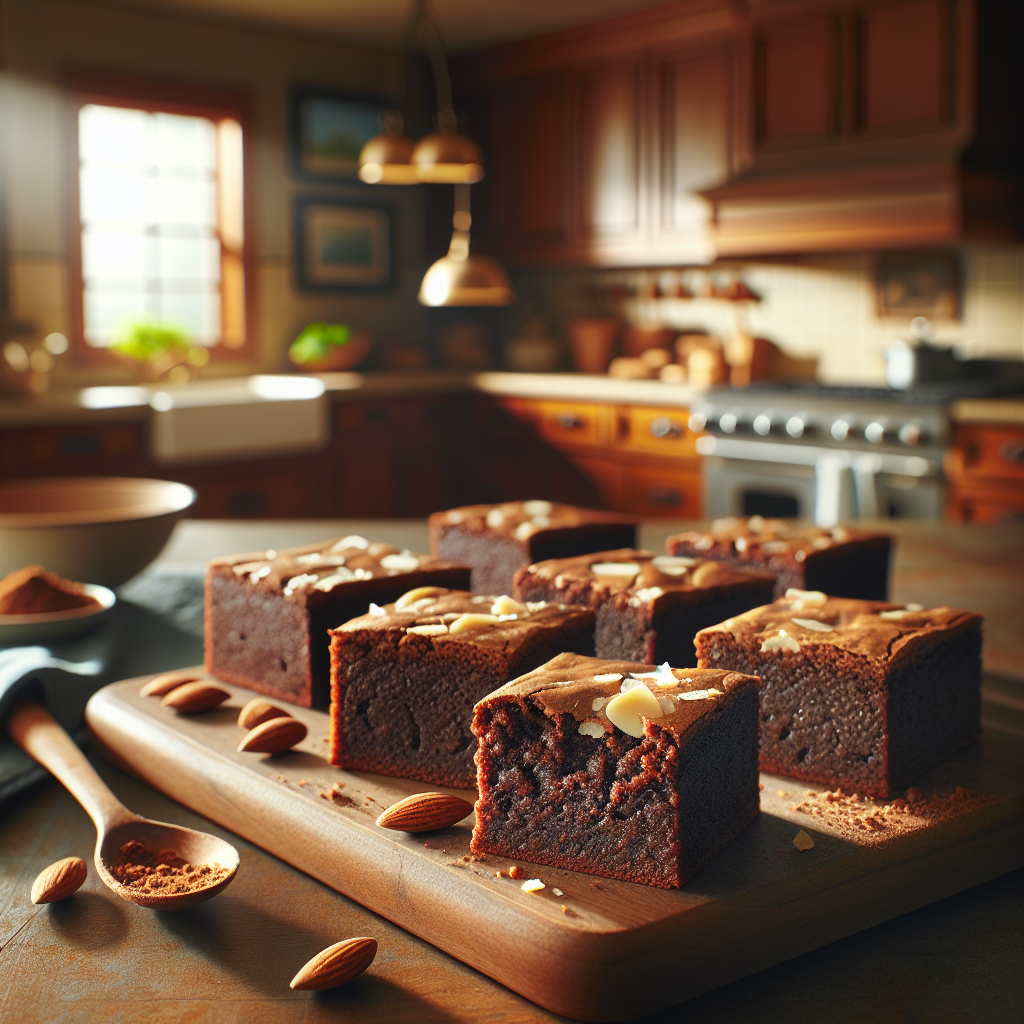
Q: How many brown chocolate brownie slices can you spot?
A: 7